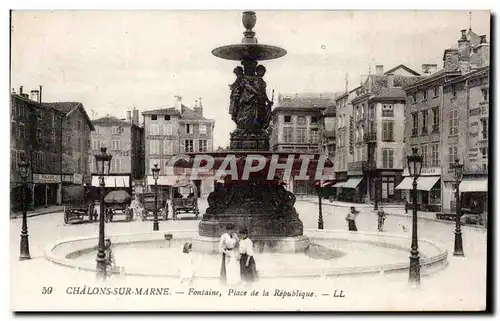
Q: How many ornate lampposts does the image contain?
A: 6